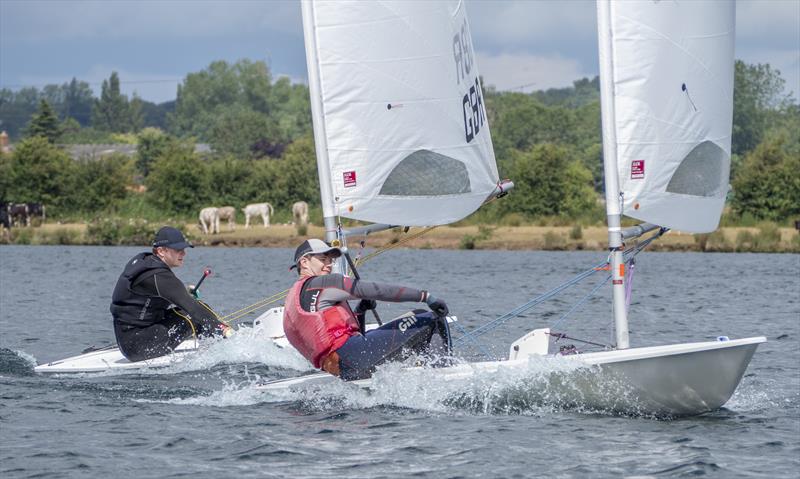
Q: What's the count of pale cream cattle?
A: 4